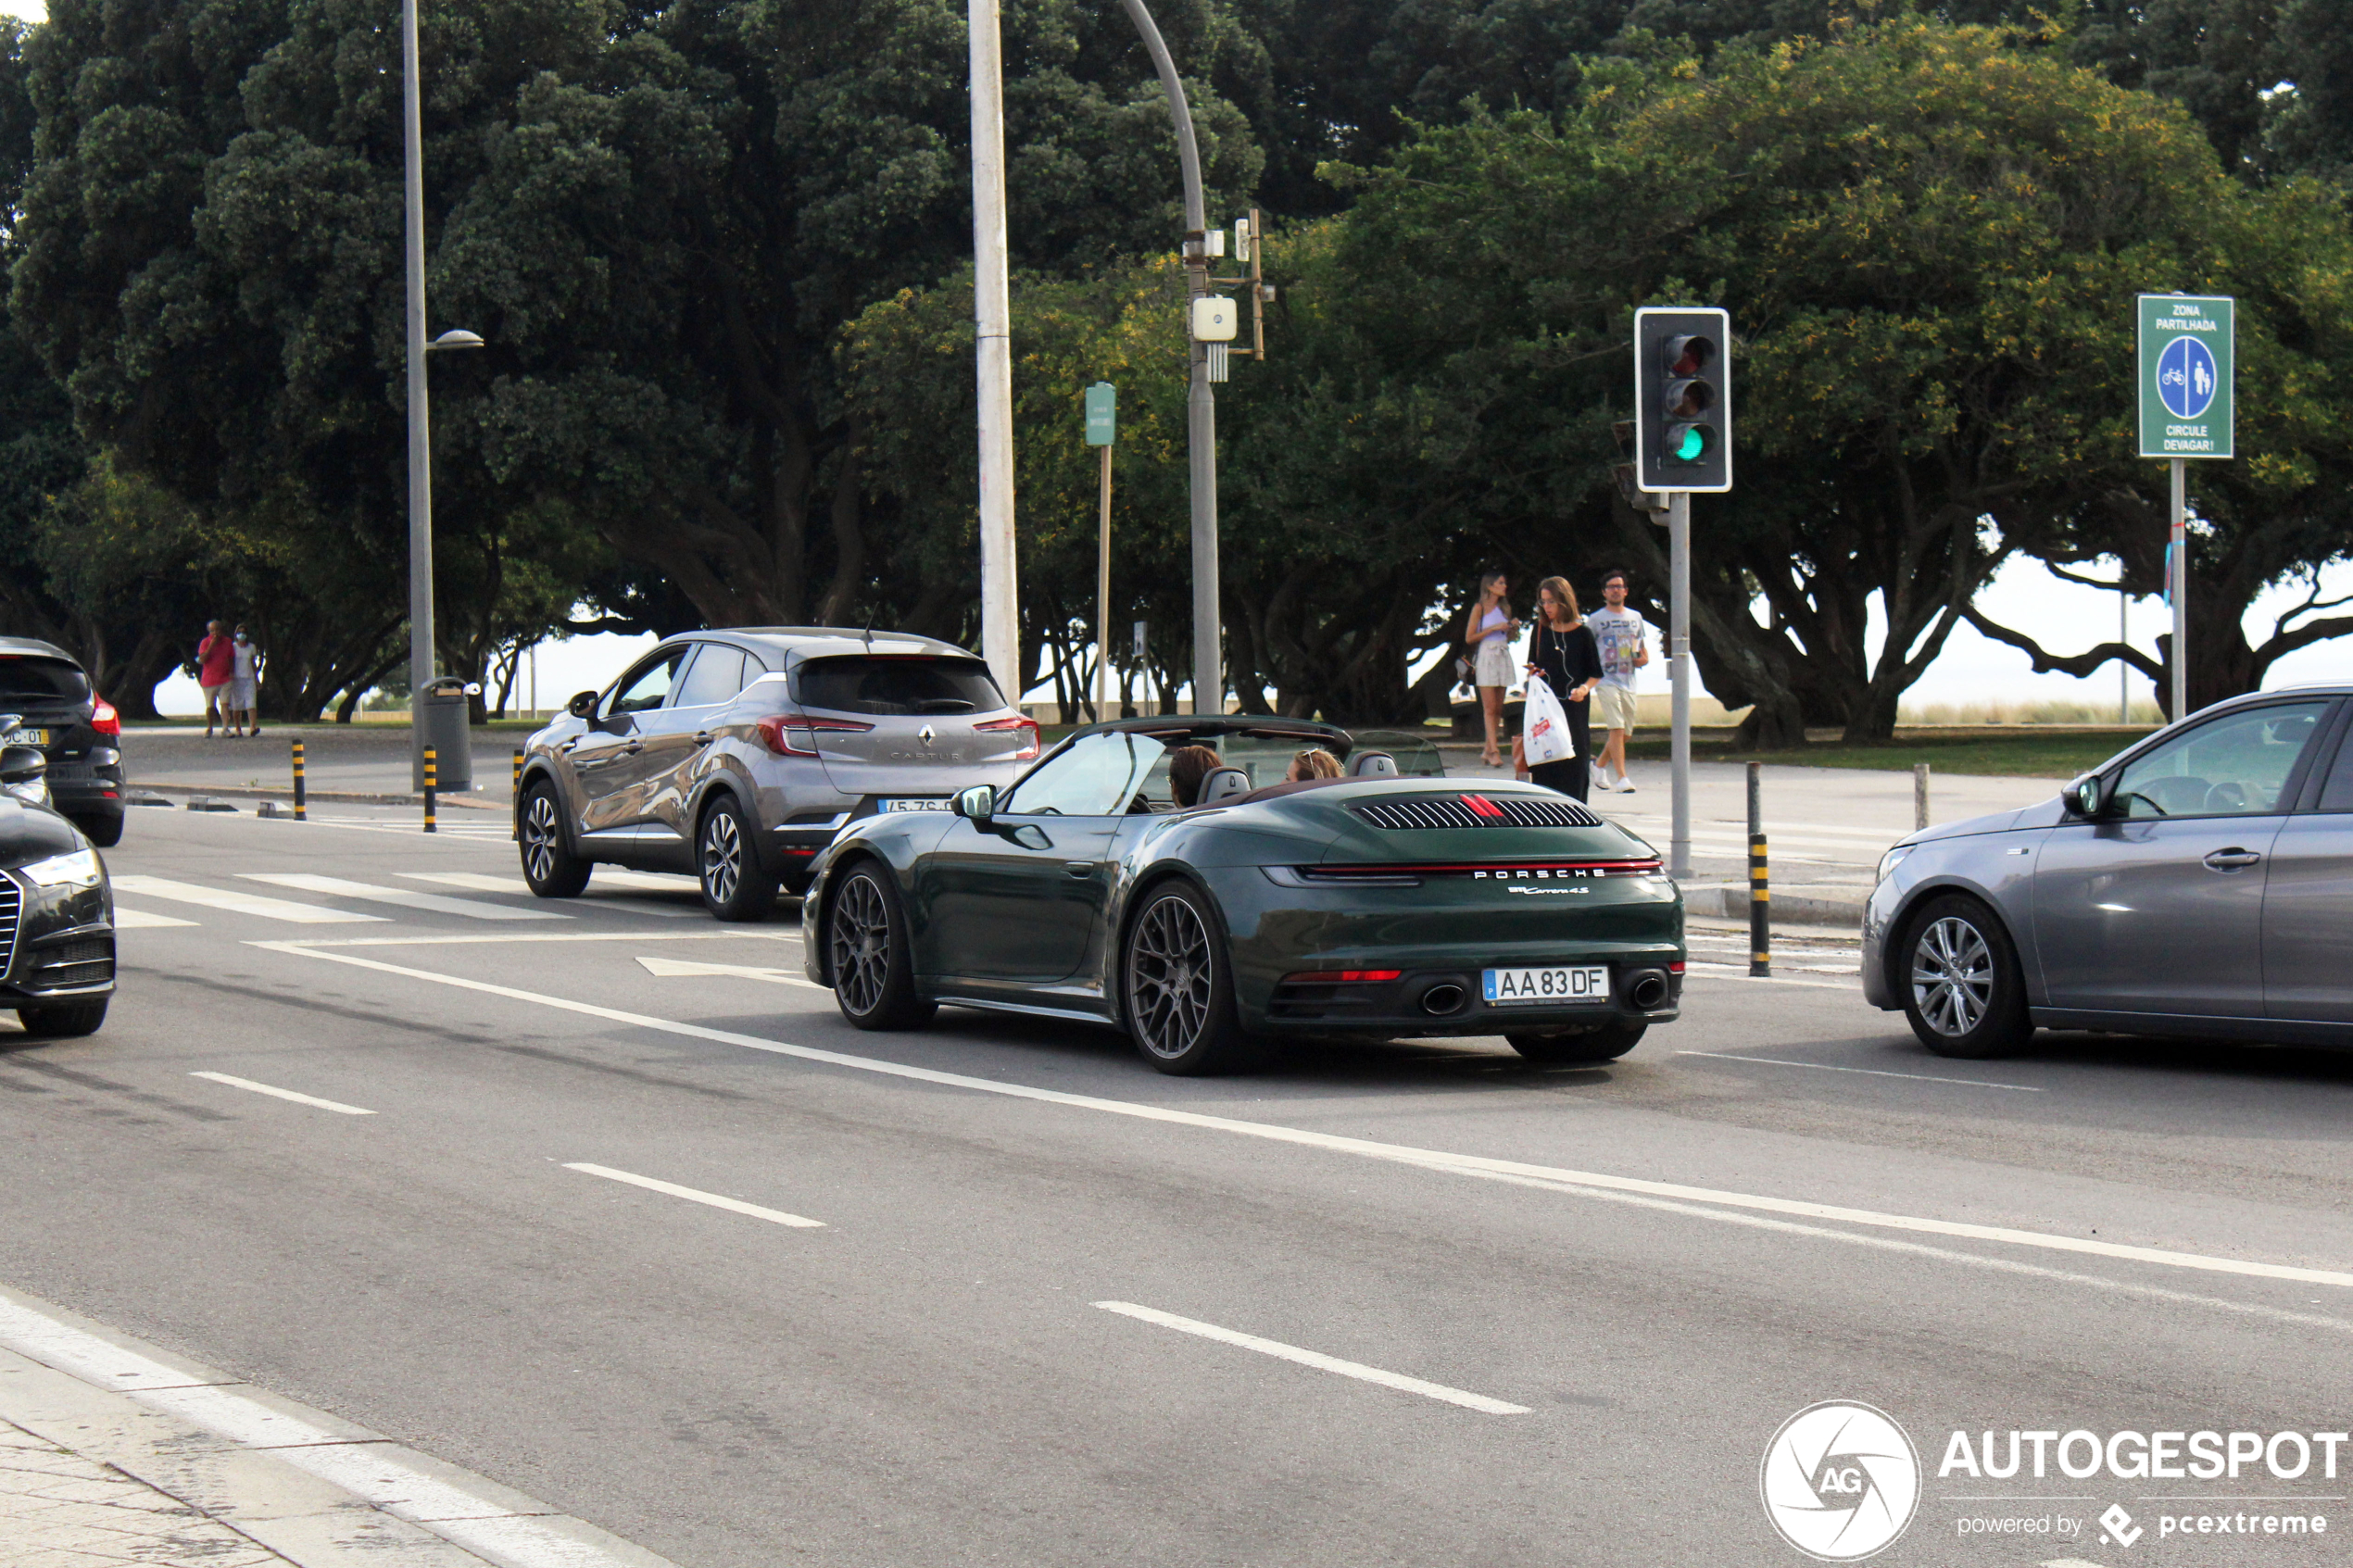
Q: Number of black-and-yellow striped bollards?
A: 4